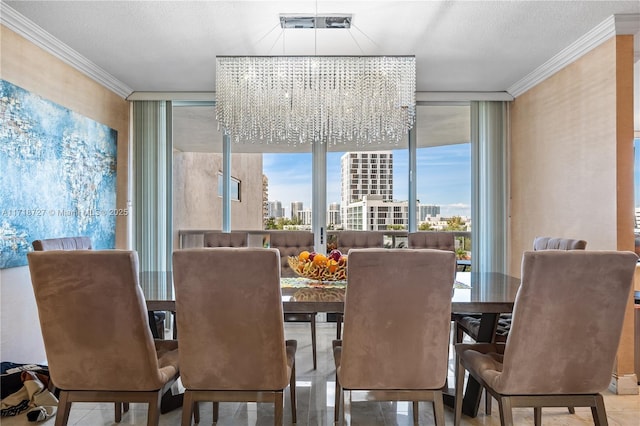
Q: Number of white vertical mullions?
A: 3